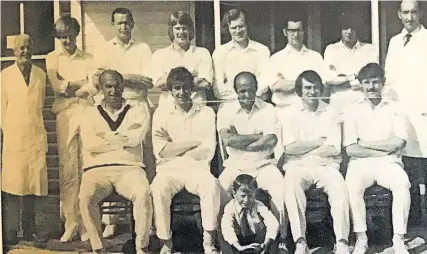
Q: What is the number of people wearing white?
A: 14